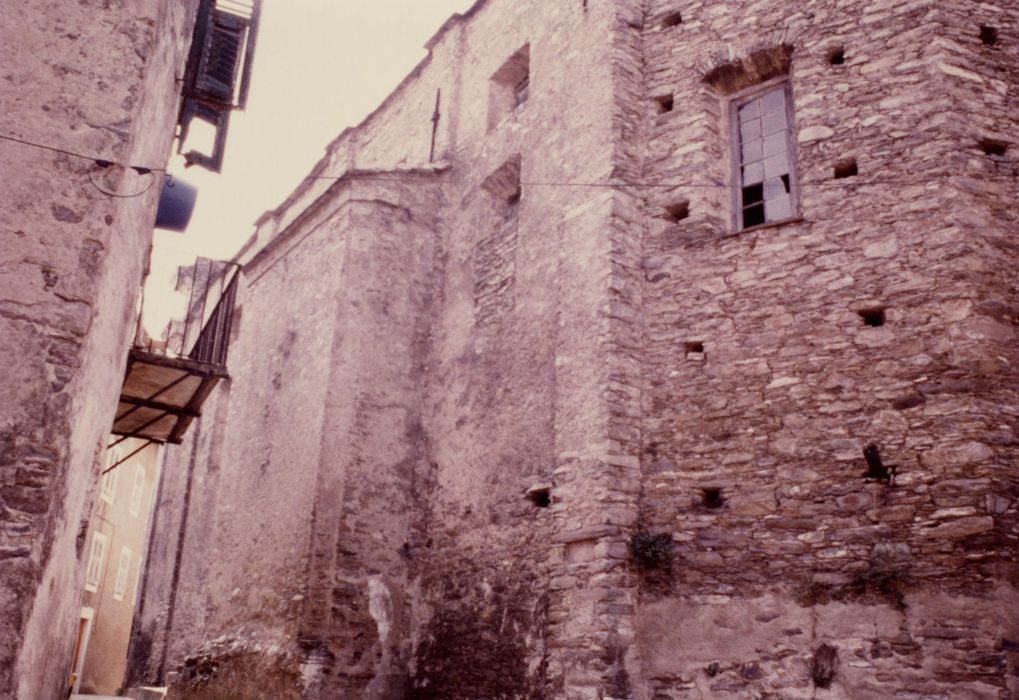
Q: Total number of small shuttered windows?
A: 4